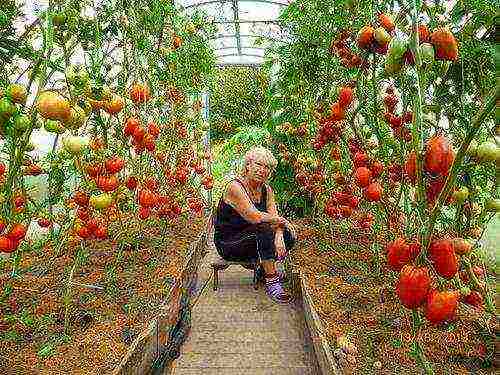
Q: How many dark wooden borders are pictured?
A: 2